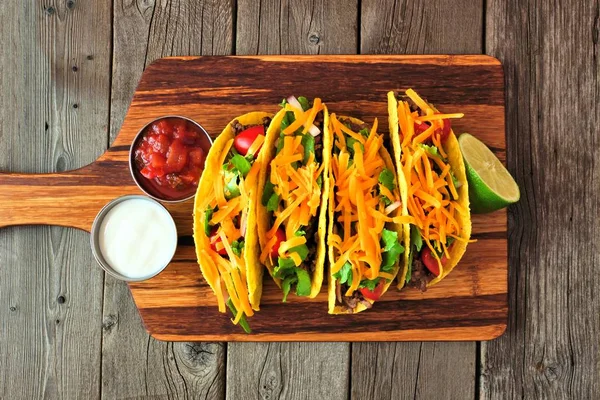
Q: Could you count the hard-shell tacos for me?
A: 4